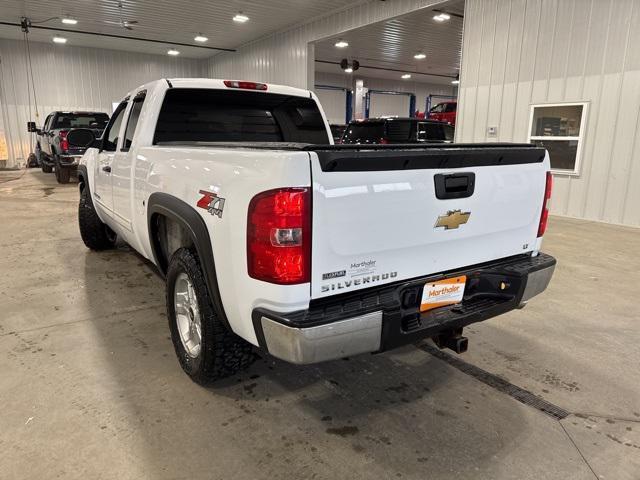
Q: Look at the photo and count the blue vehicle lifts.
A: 3